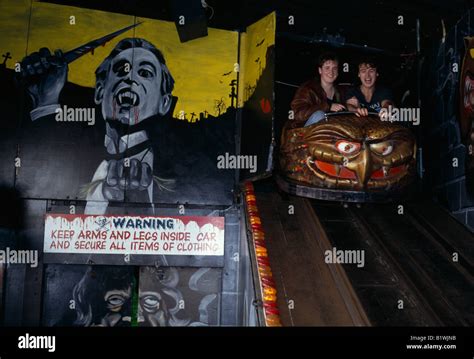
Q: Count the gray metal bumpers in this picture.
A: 1